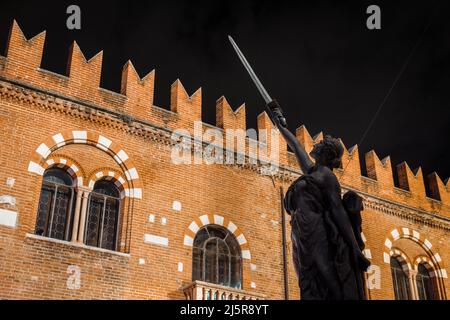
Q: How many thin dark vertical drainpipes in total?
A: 1